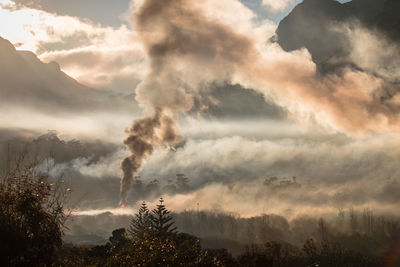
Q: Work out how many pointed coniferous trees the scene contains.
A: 2